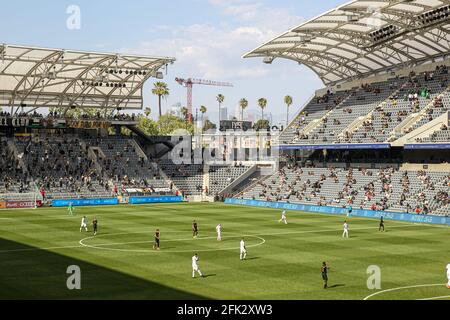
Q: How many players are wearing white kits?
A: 7